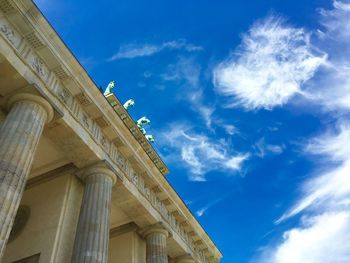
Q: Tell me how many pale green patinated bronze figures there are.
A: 4